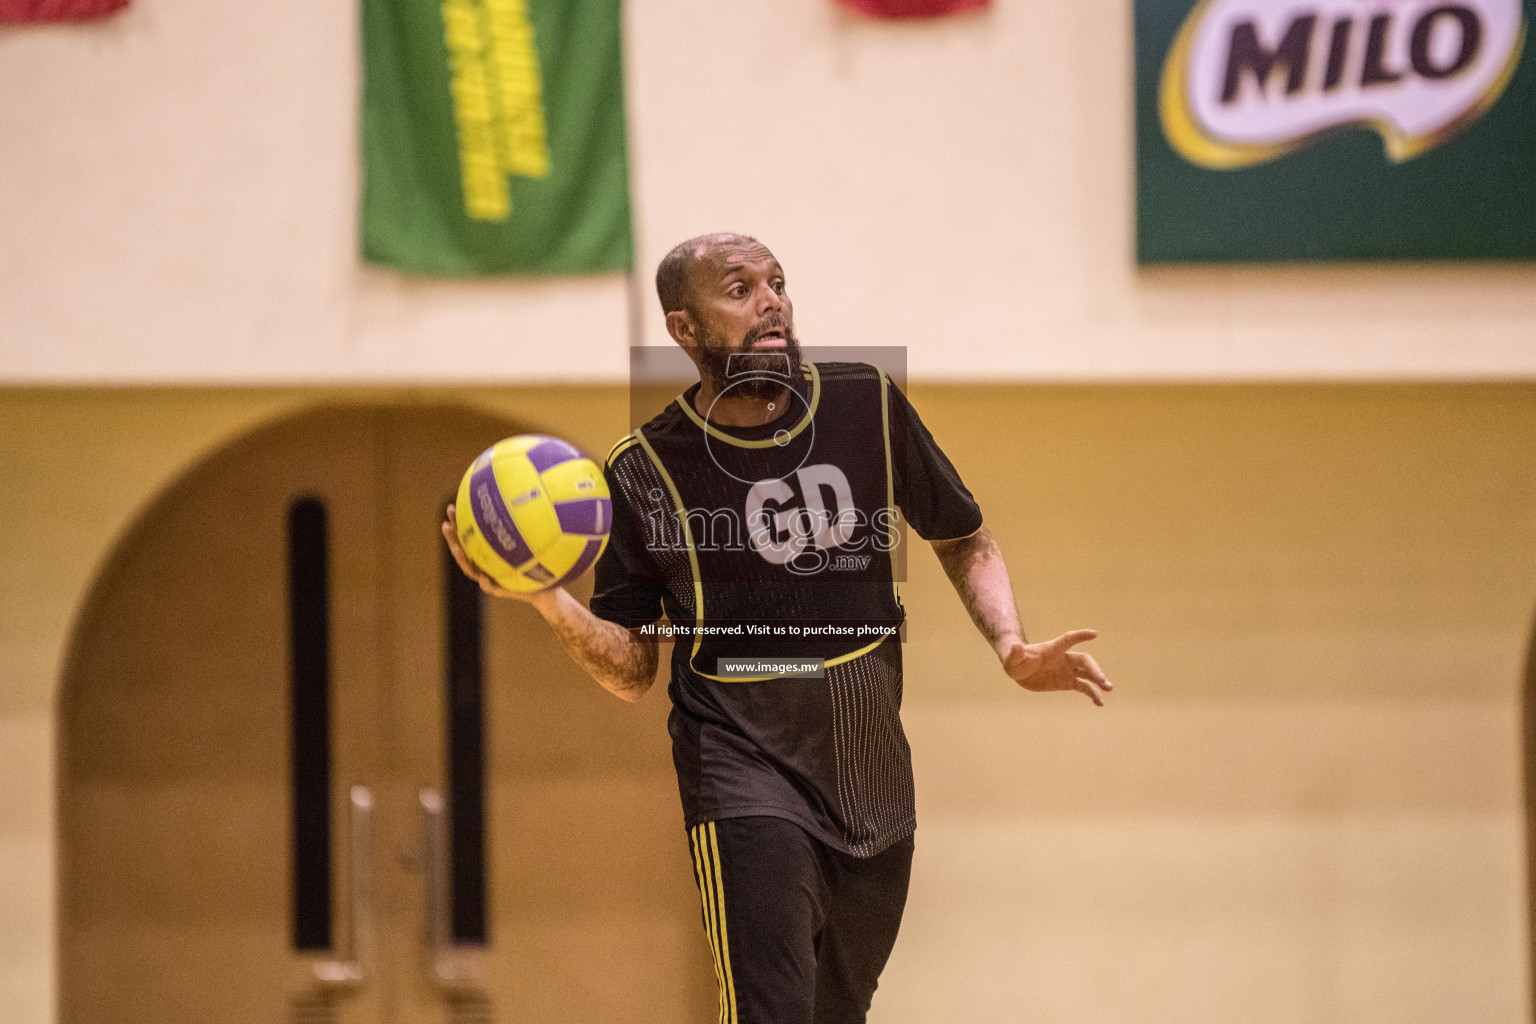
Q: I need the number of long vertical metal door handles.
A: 2